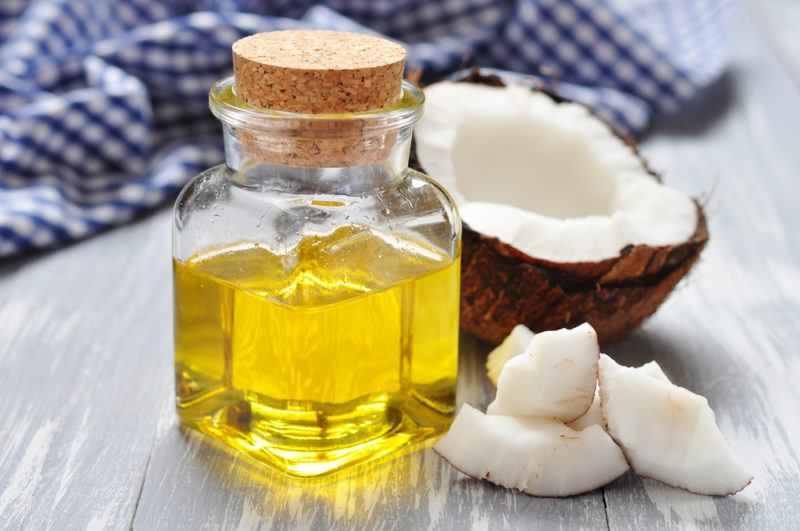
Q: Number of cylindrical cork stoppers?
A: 1